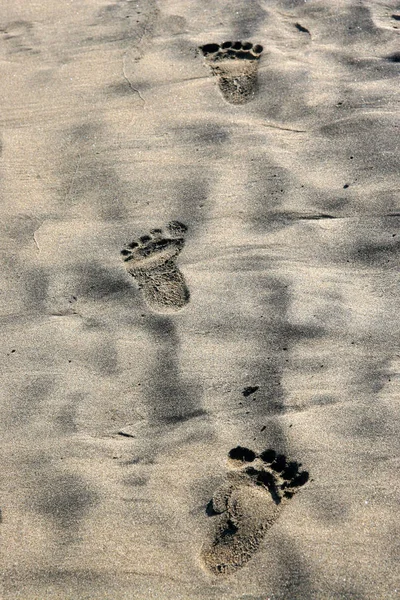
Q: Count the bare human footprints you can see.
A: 3